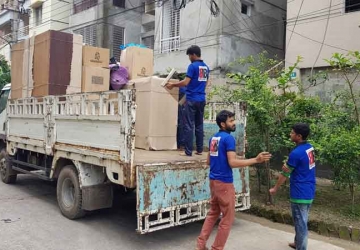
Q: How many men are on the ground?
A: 2